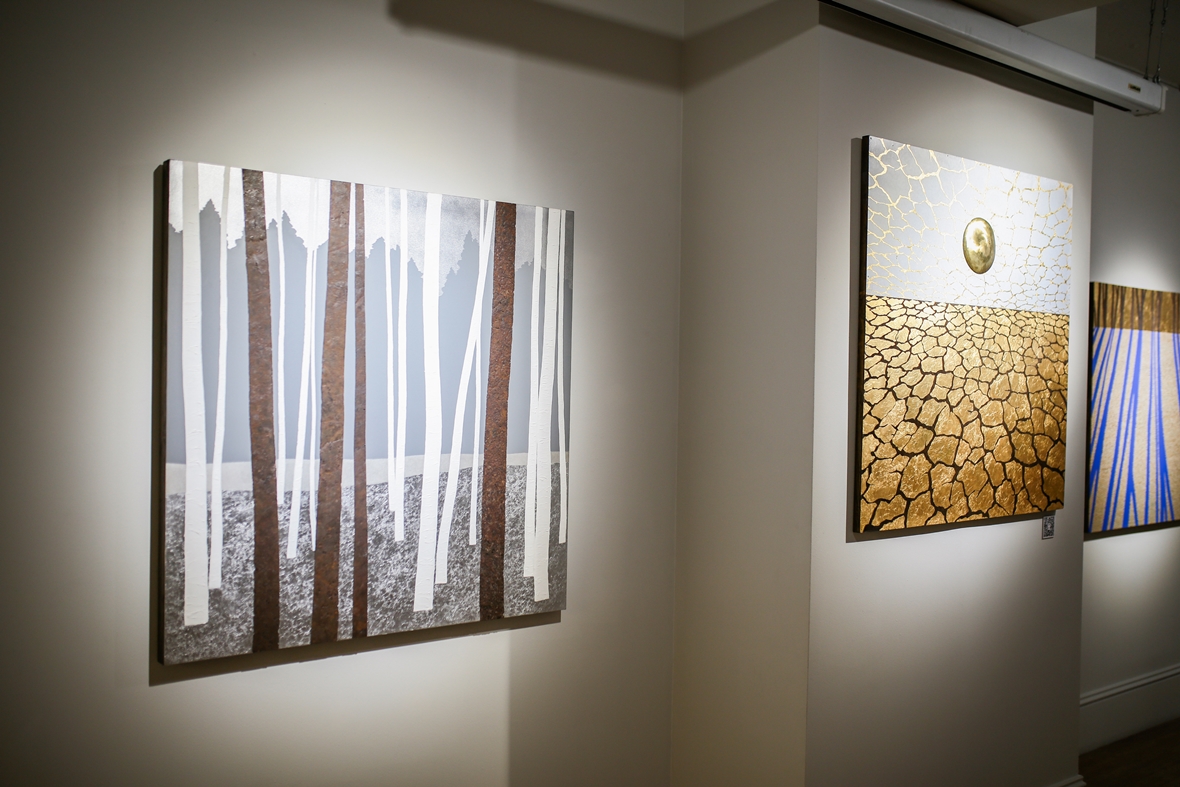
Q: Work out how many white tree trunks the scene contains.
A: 13